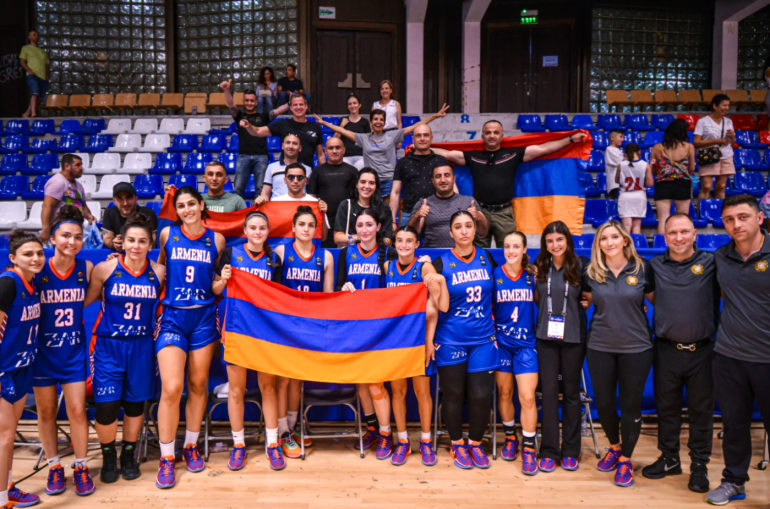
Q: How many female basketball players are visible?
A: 10